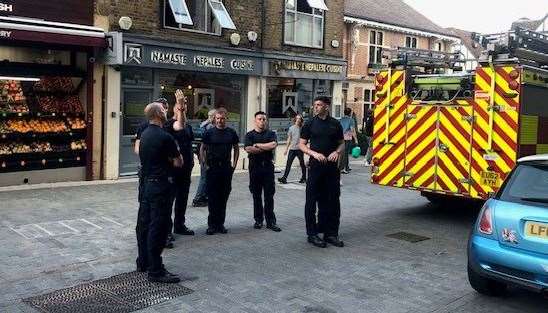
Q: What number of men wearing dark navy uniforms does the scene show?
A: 6